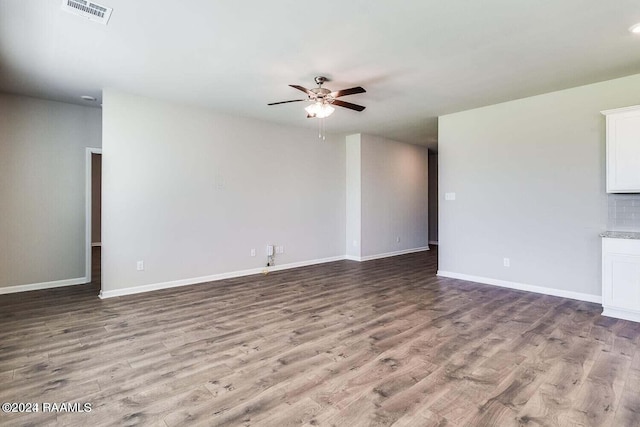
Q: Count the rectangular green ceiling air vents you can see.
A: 0